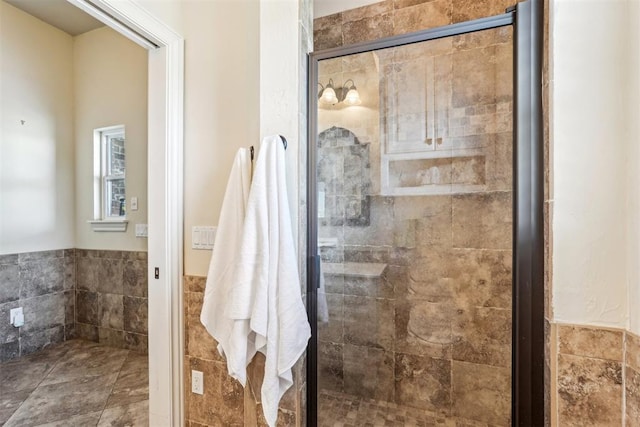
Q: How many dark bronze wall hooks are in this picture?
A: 2